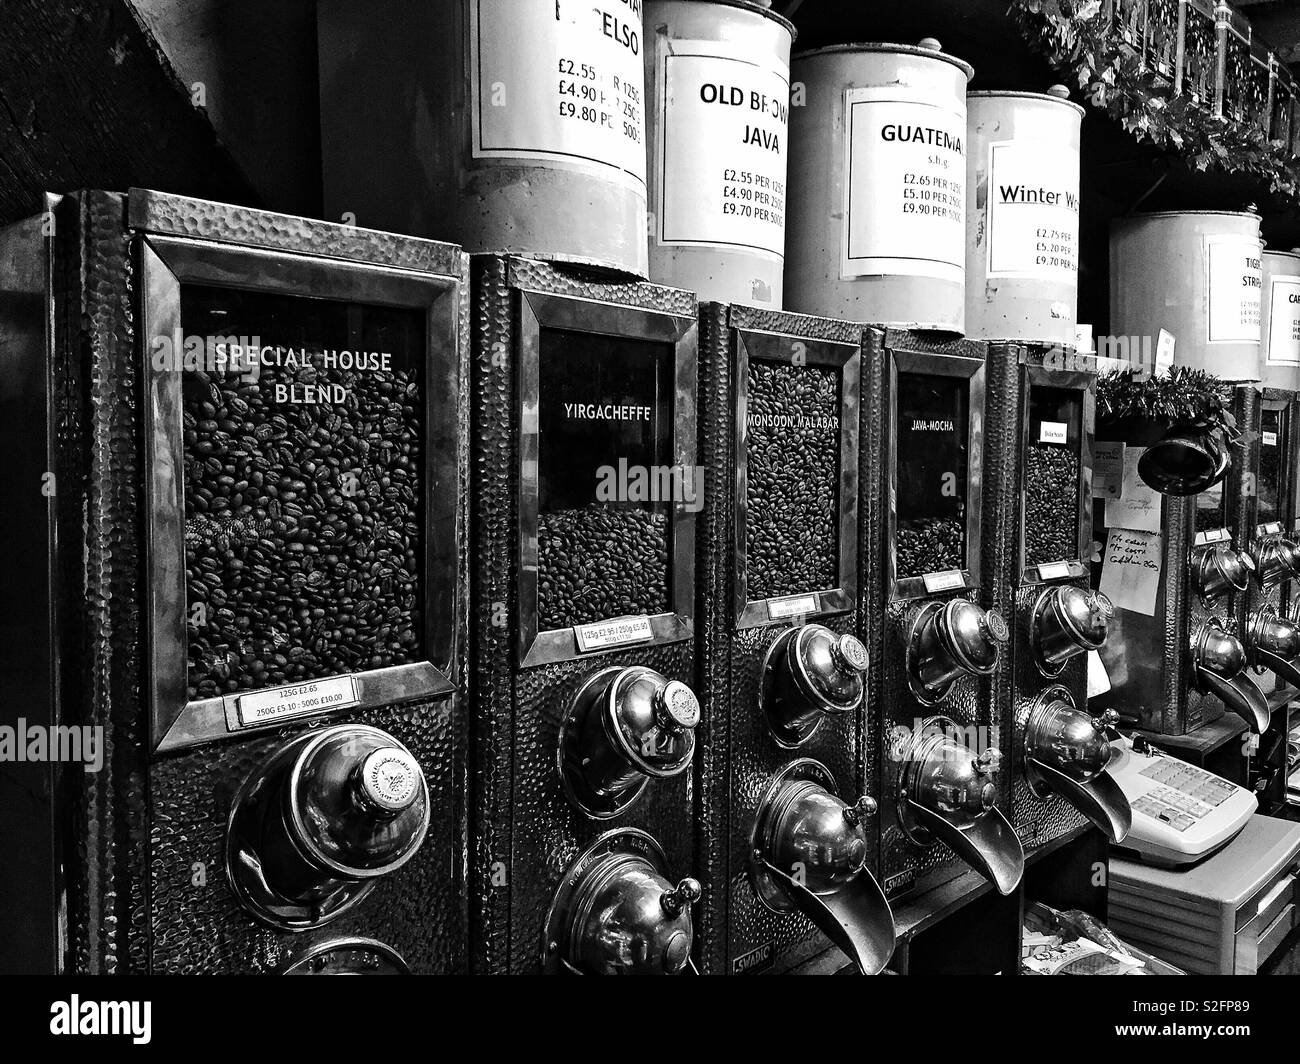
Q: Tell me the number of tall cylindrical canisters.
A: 6